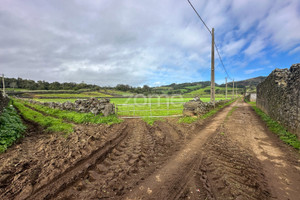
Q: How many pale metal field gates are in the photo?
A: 1